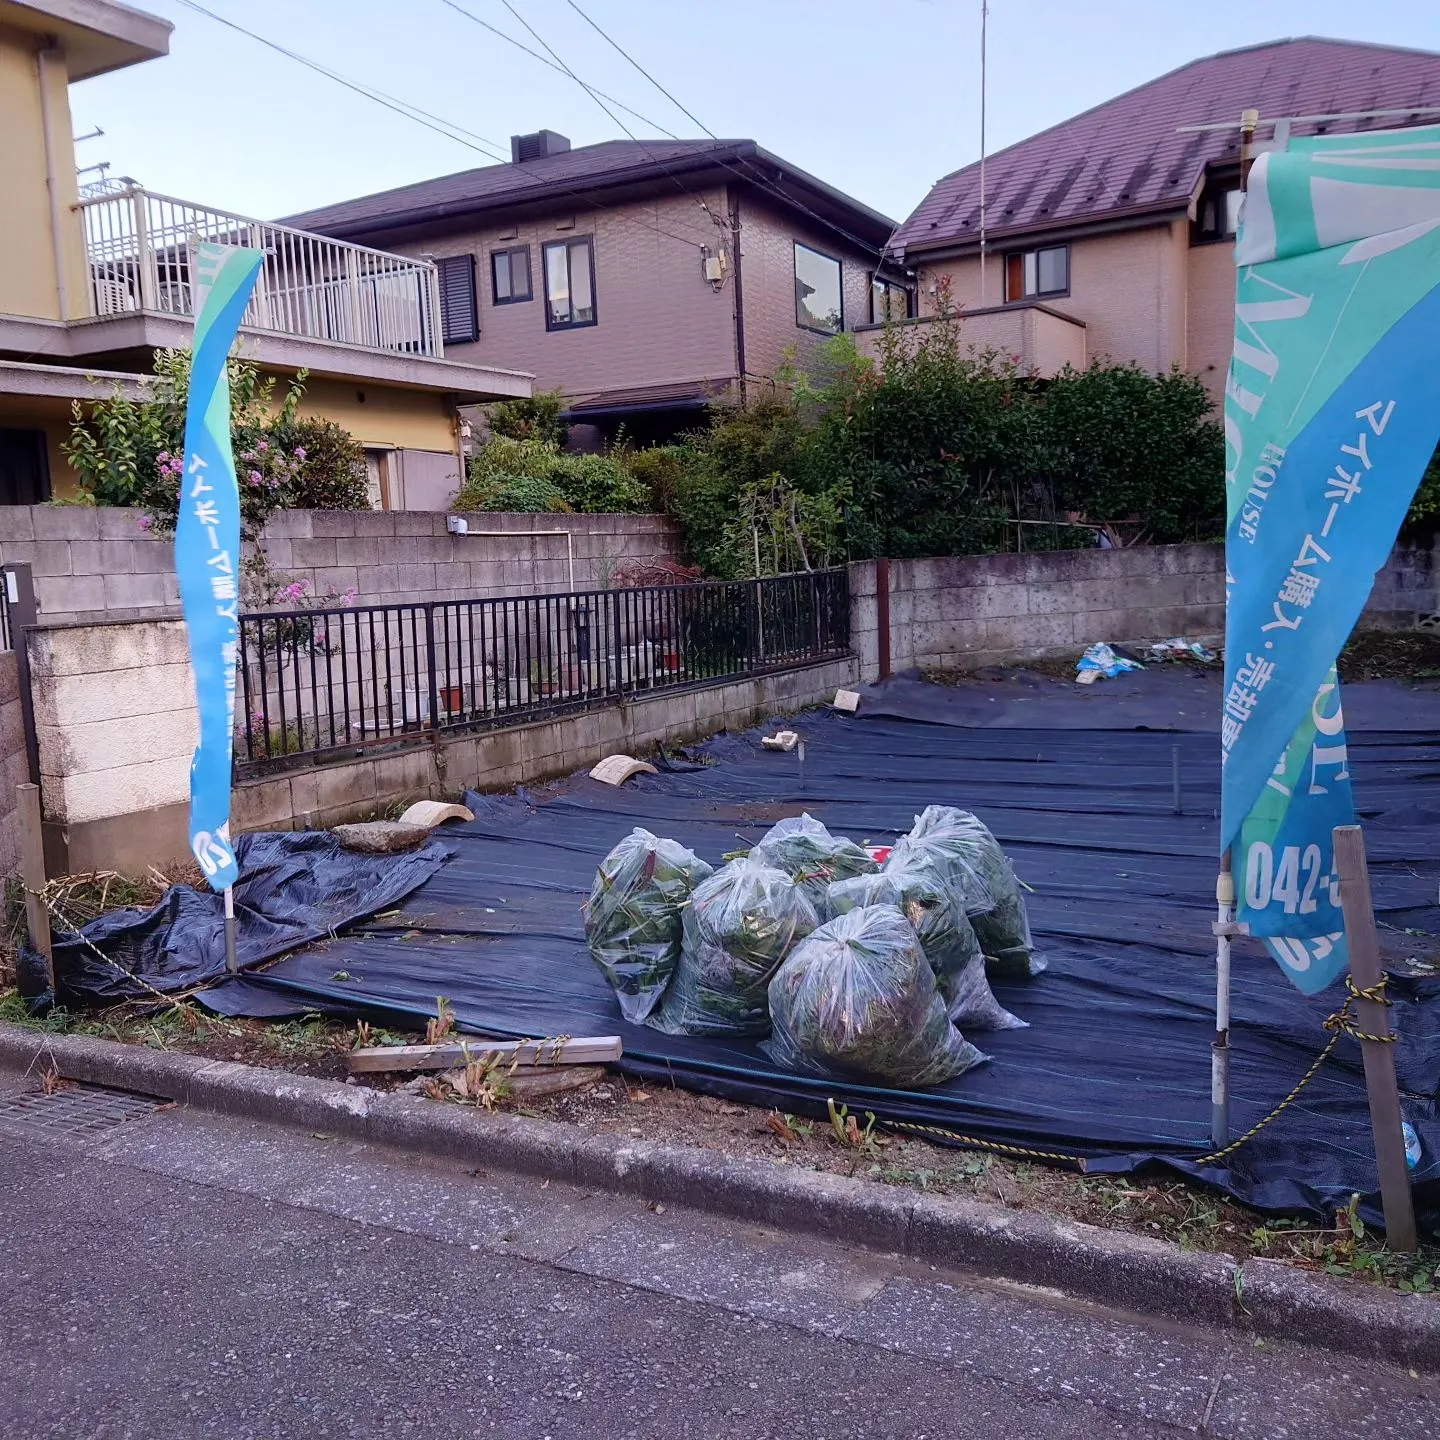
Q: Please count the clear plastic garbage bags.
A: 6